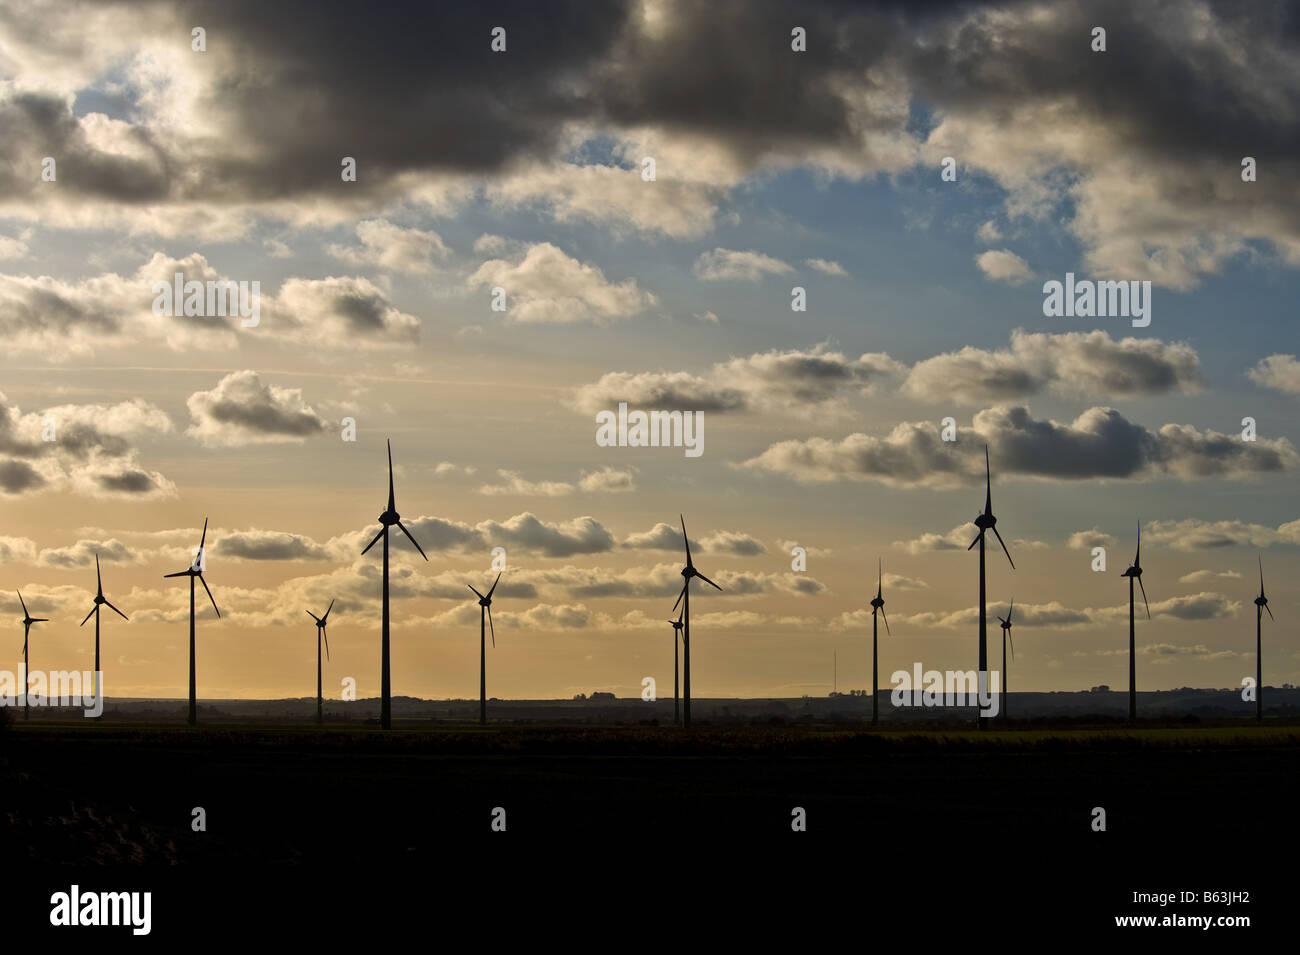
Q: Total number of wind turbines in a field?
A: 13